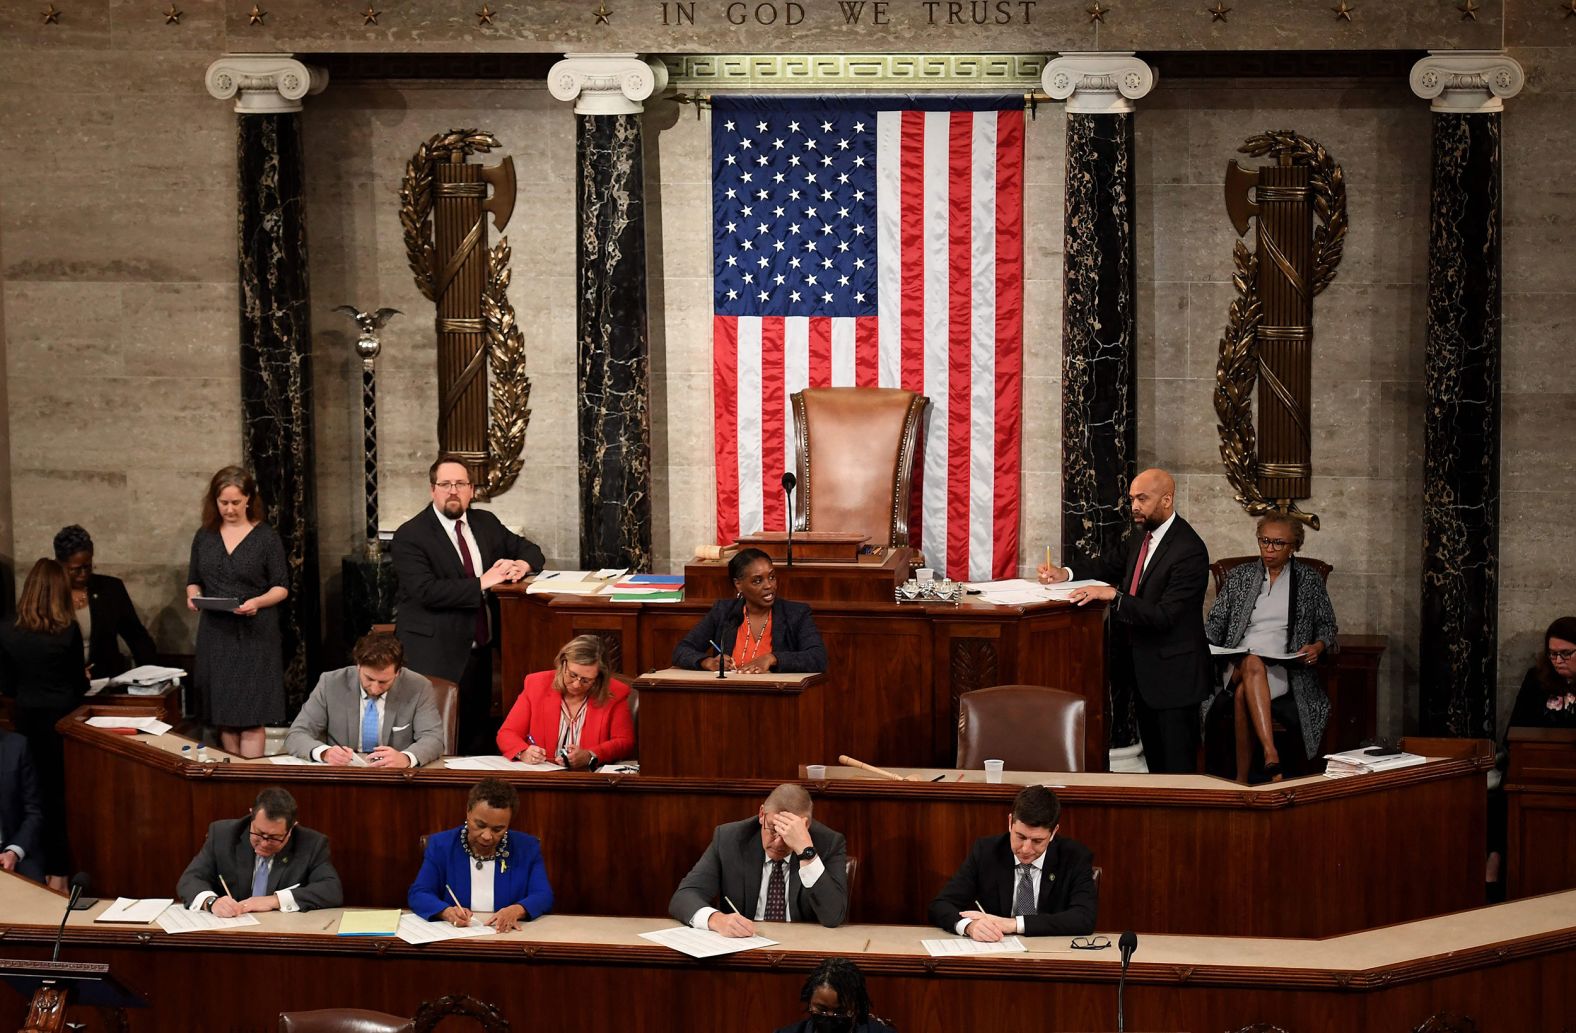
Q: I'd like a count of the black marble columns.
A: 4